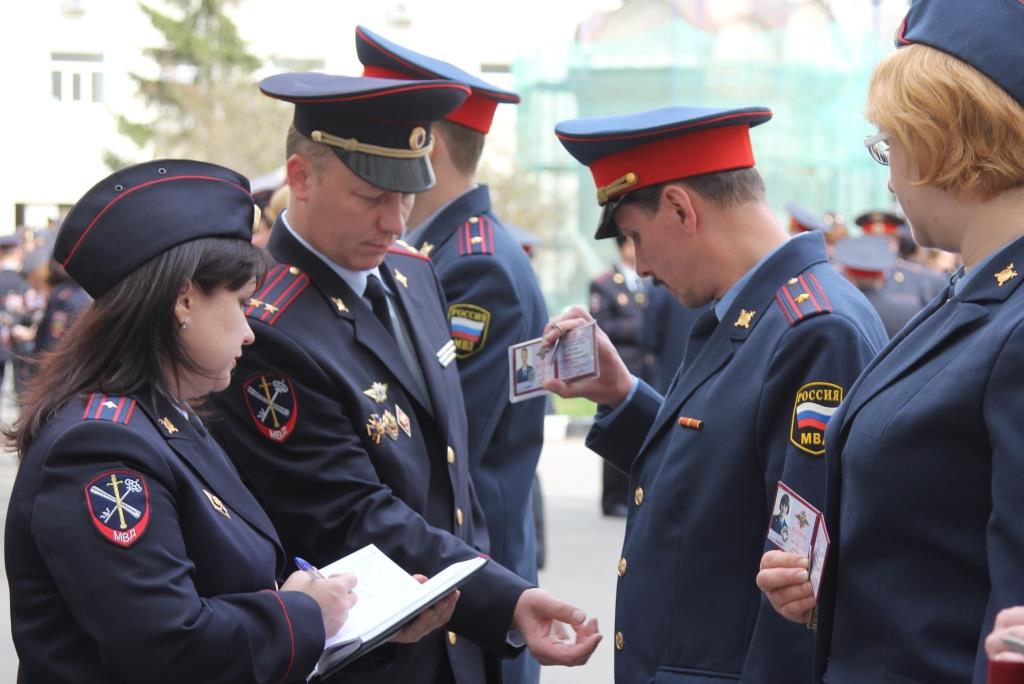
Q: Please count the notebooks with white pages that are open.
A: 1